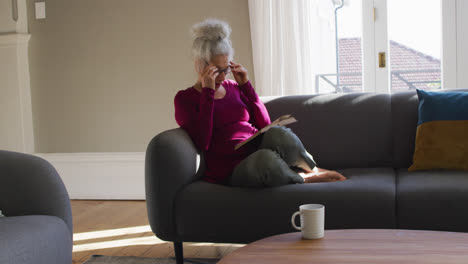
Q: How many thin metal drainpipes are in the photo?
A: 1